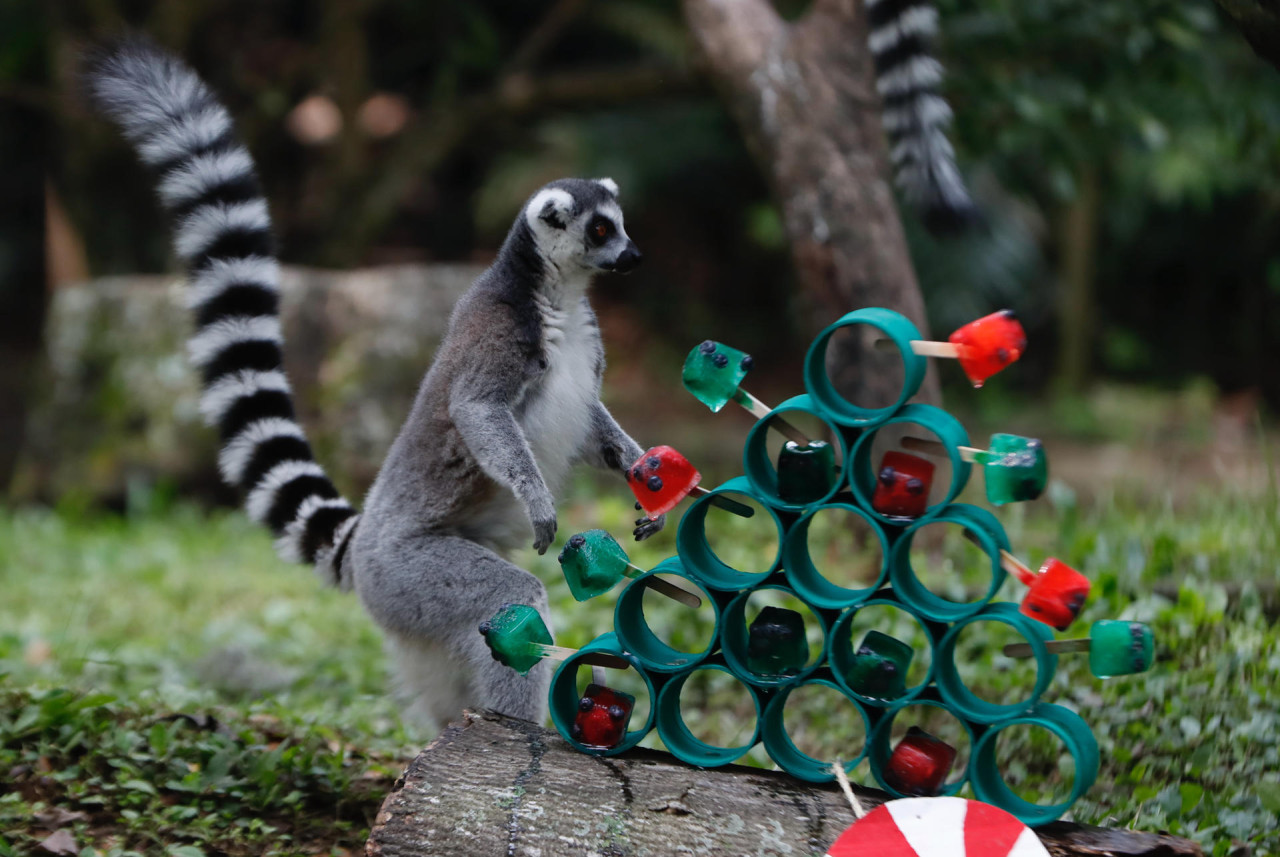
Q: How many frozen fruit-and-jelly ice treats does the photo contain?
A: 14